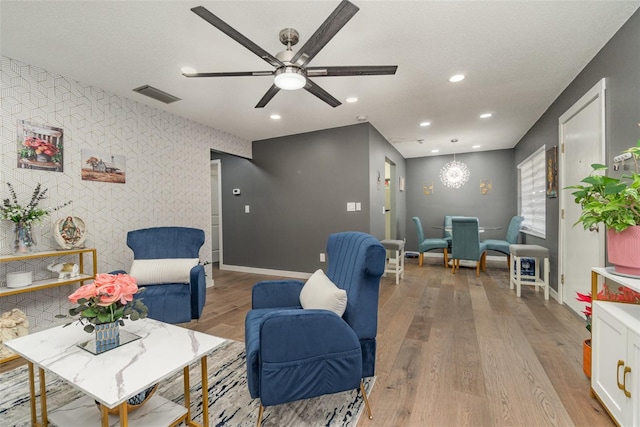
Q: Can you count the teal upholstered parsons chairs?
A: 4